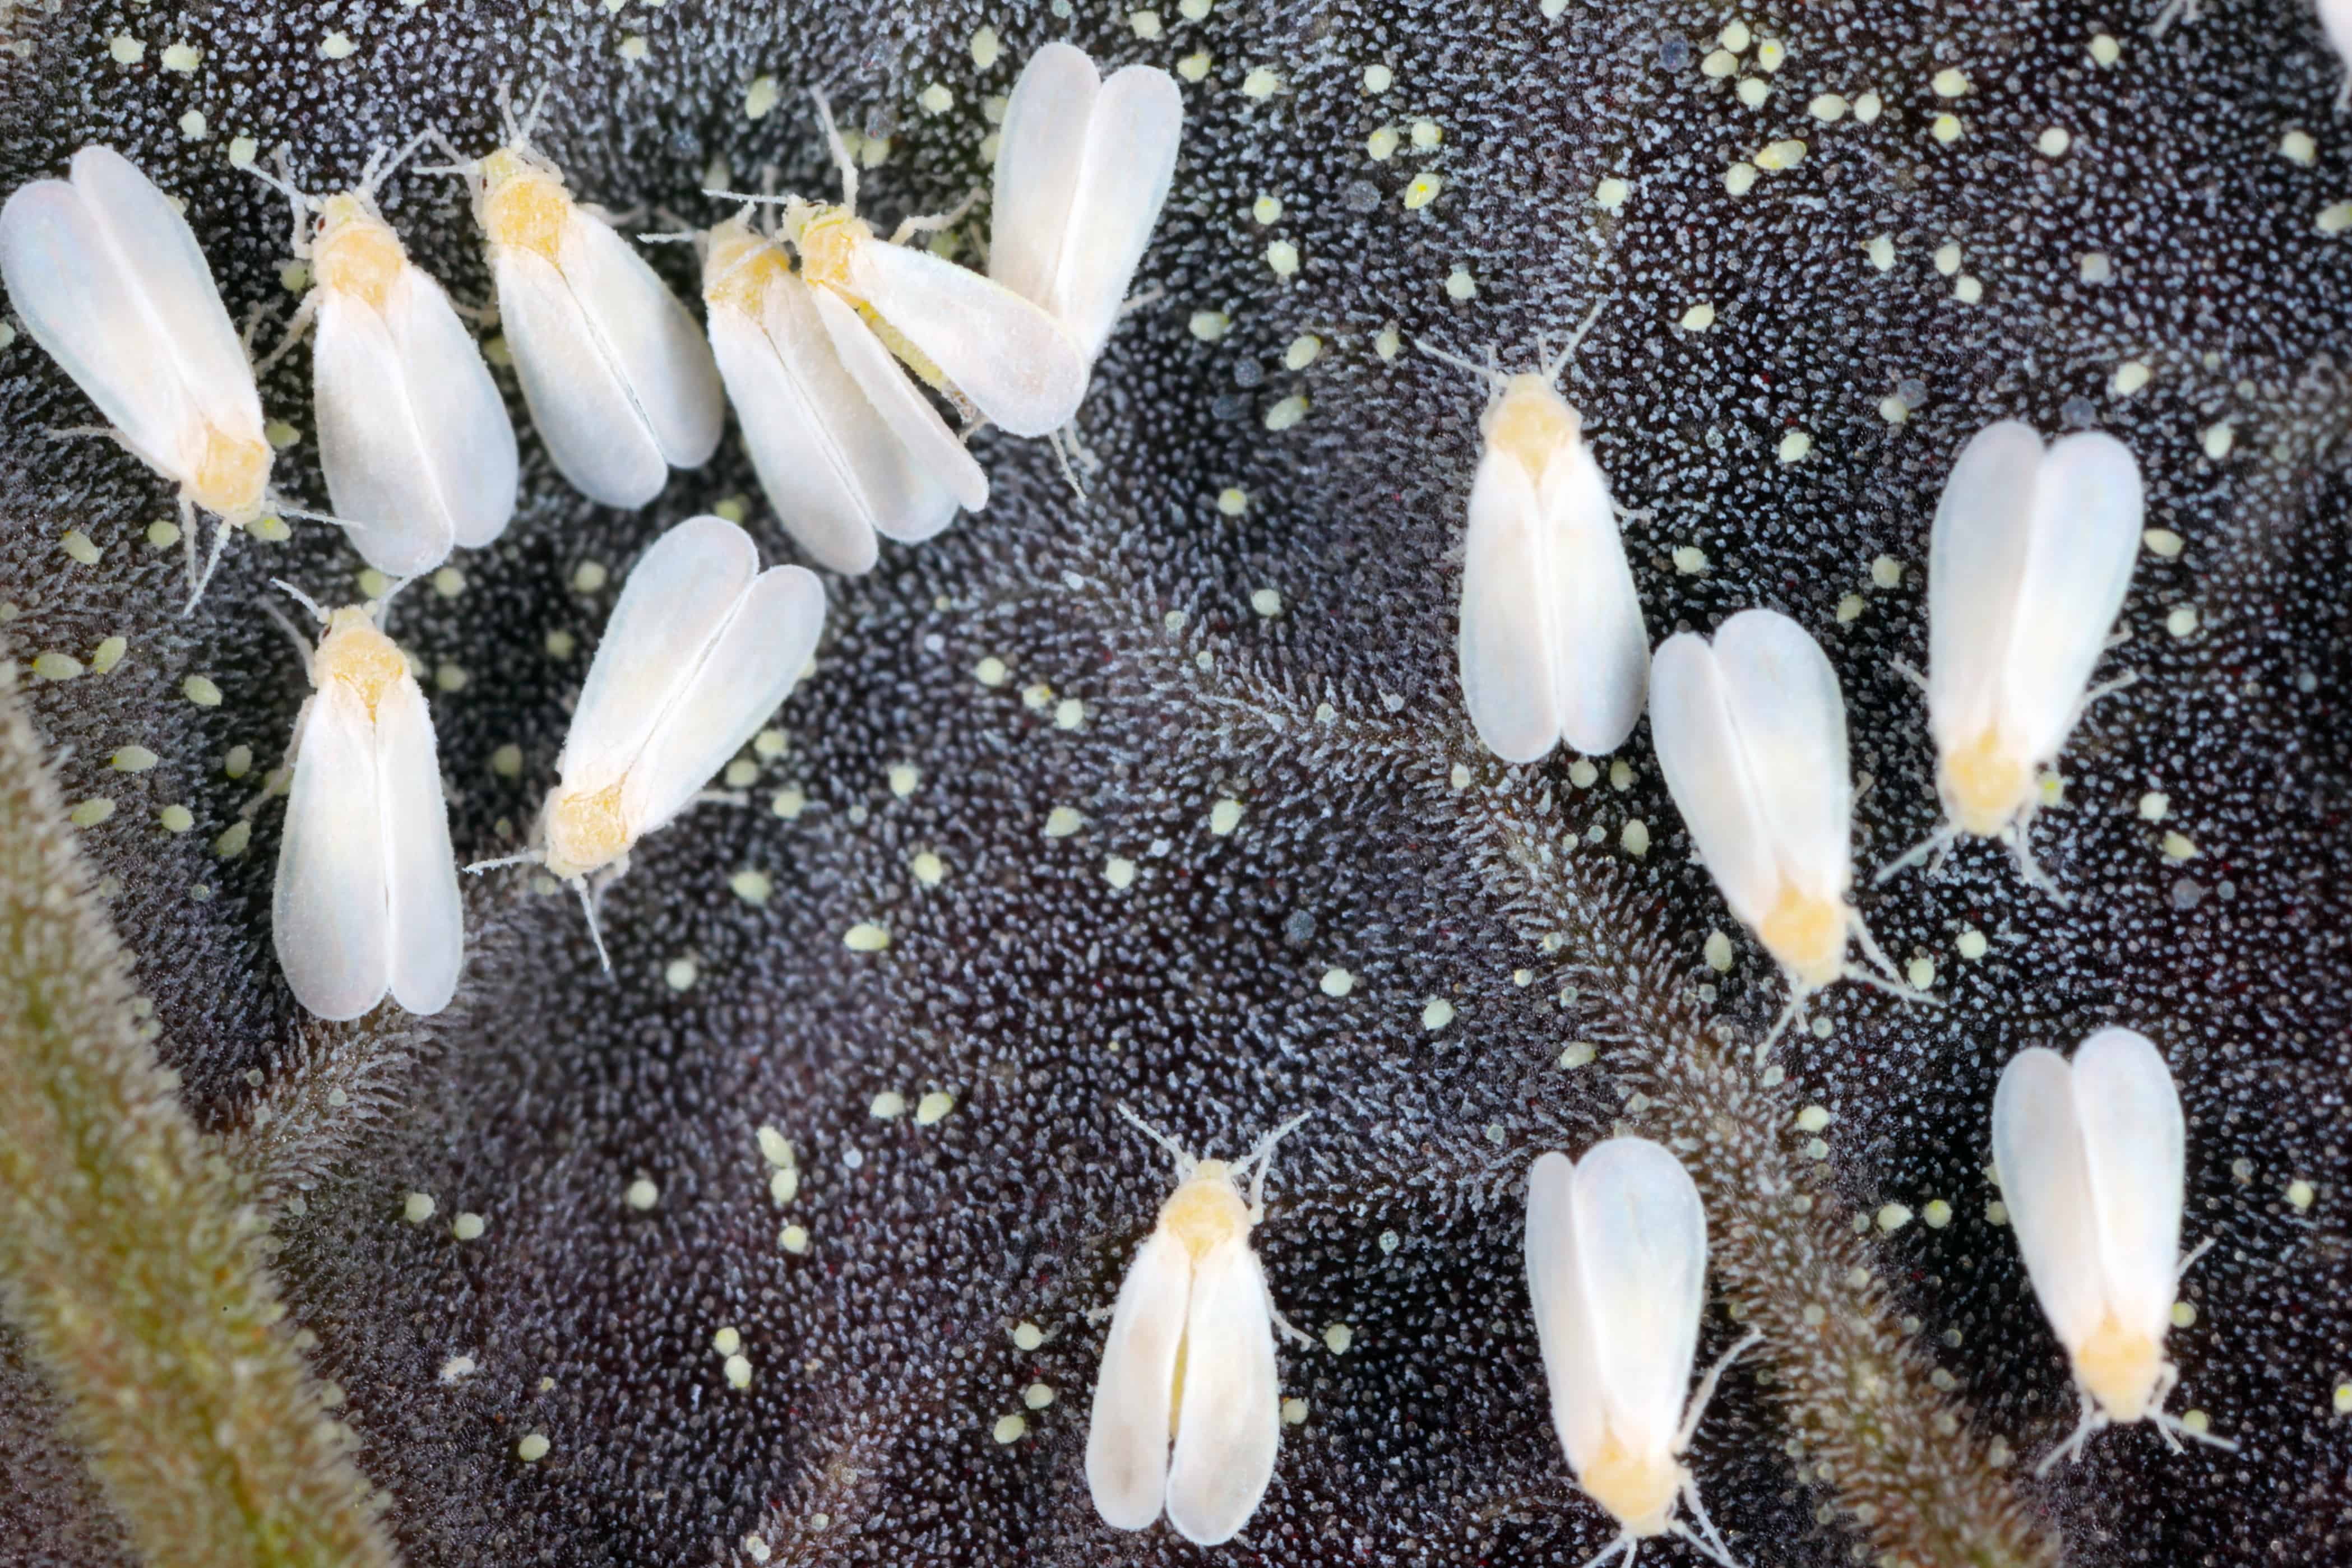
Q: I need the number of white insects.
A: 14